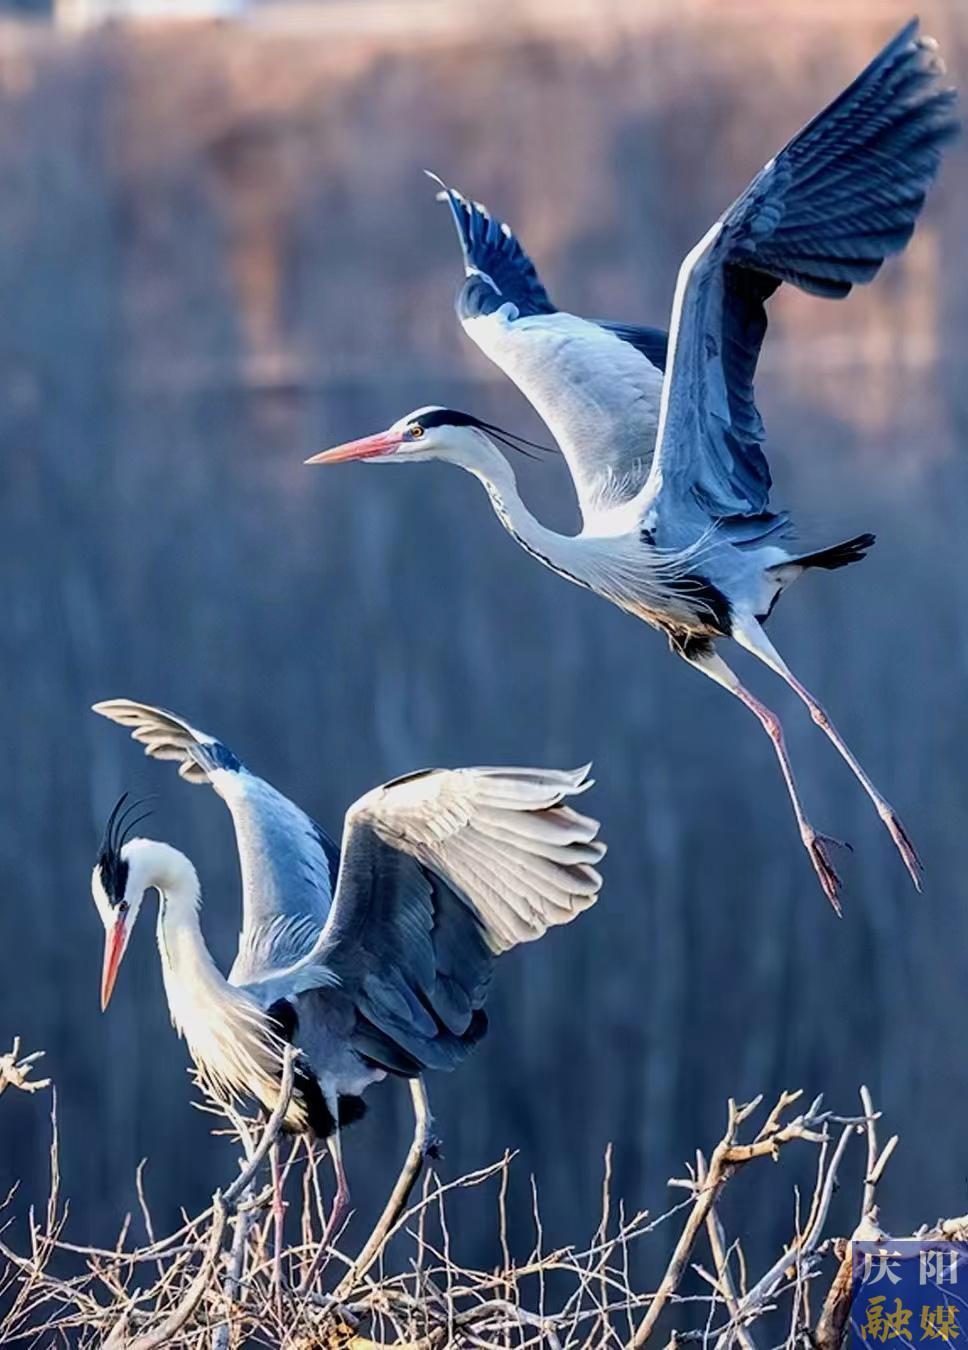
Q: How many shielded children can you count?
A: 0